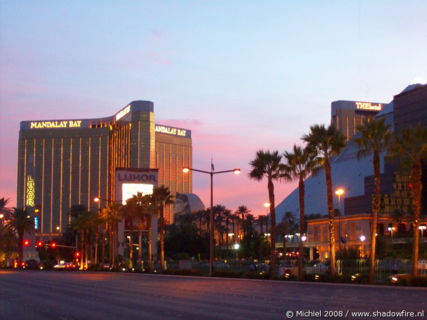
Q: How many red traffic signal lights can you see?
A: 4